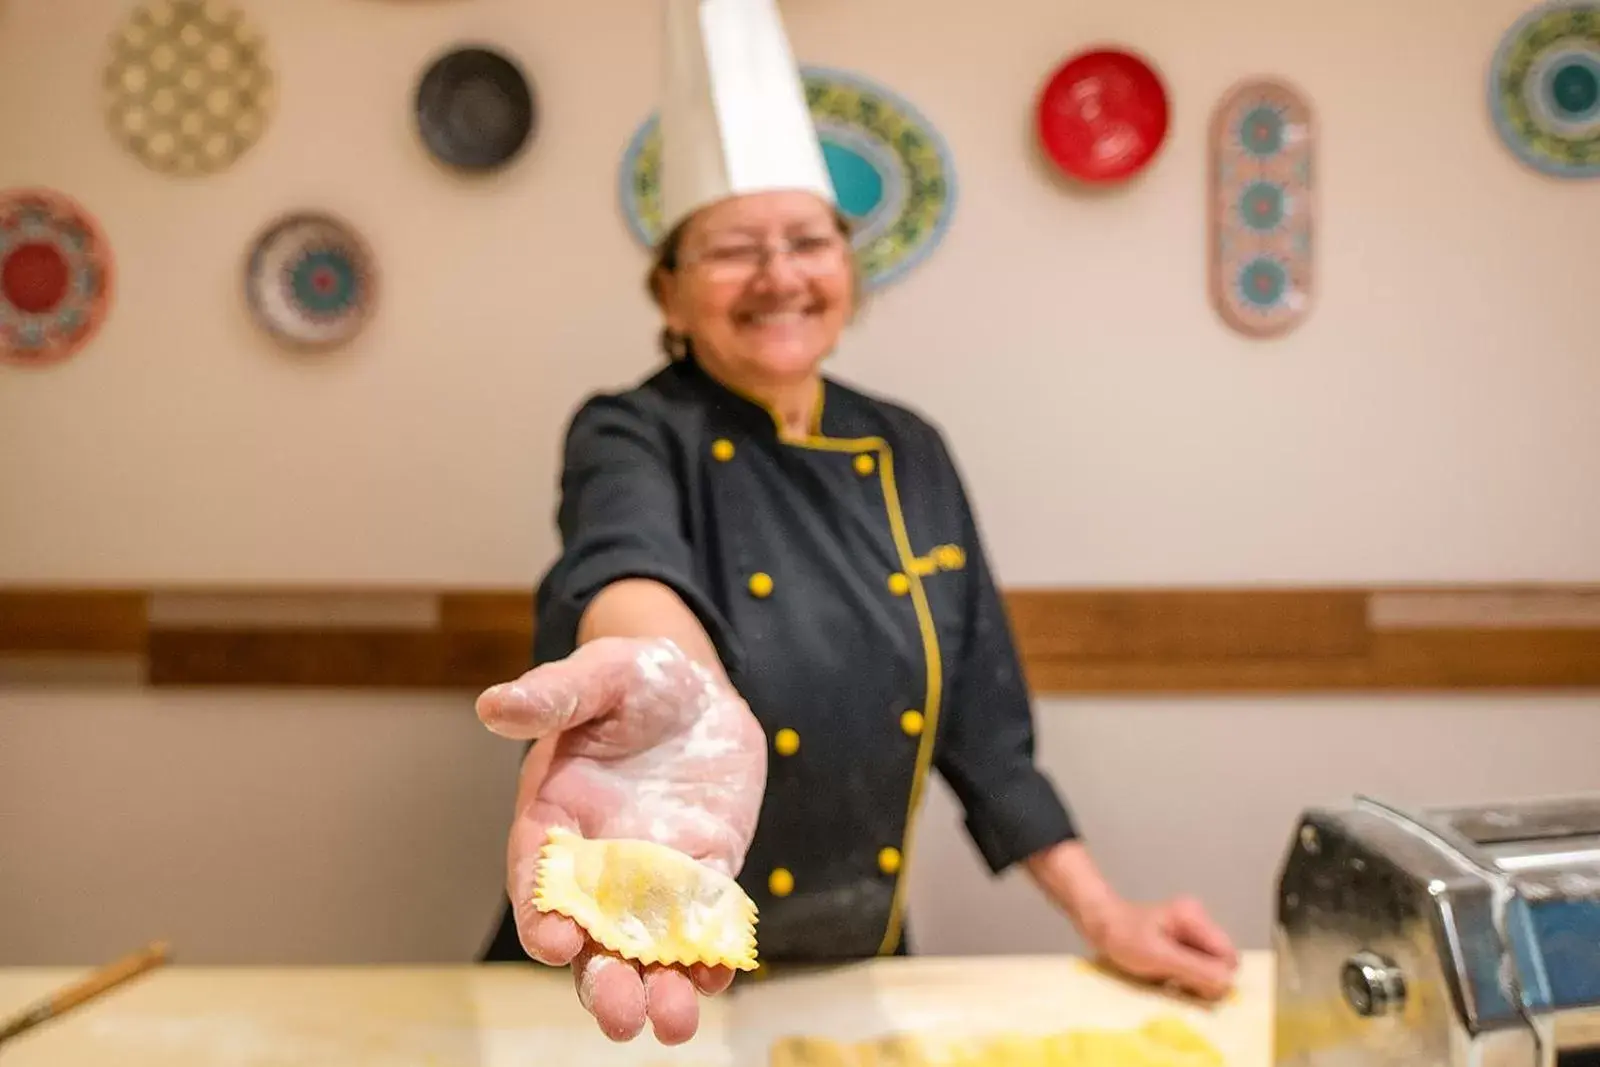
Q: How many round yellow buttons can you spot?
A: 8